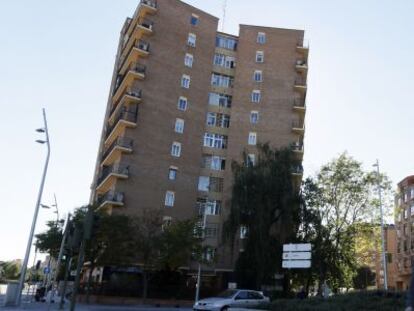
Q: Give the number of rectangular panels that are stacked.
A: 3